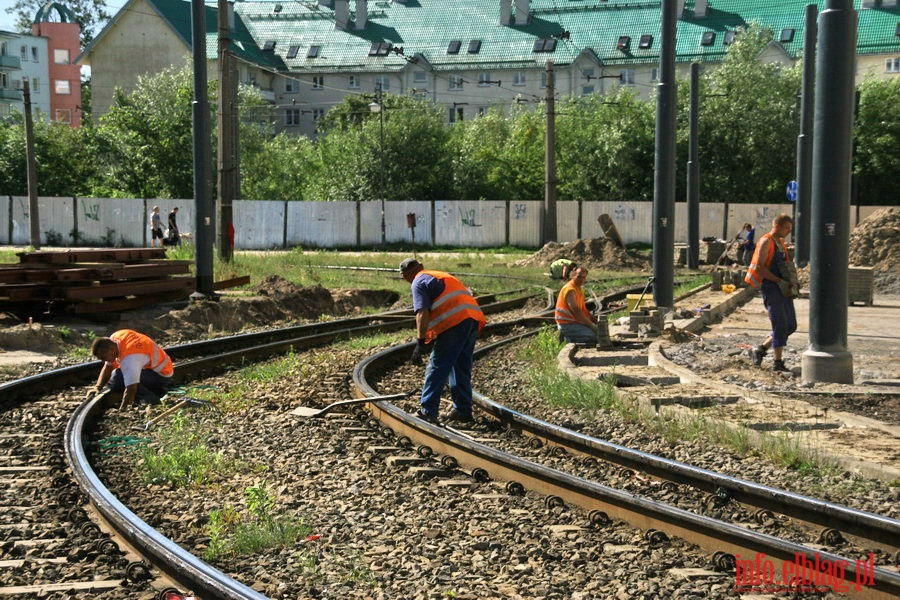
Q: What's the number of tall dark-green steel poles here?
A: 5